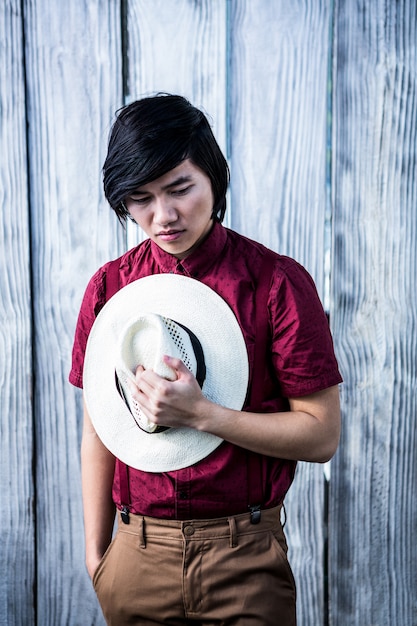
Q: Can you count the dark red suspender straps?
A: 2